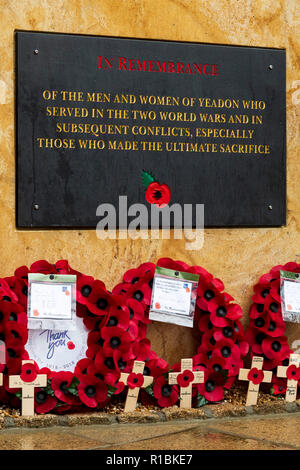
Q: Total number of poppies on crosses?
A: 5